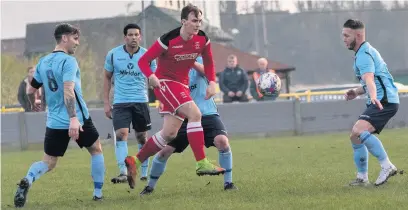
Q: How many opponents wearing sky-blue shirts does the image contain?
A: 4